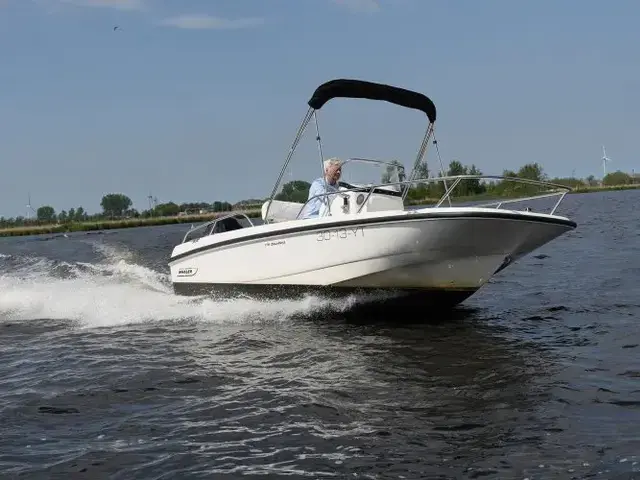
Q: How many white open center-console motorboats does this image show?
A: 1